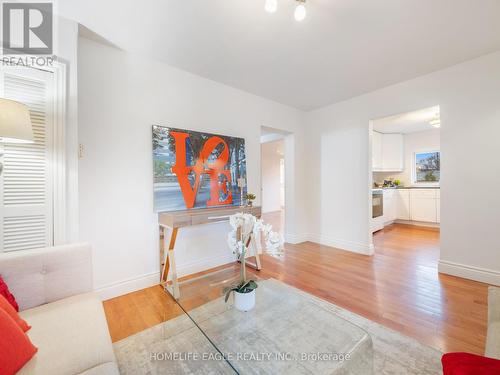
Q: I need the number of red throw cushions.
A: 4